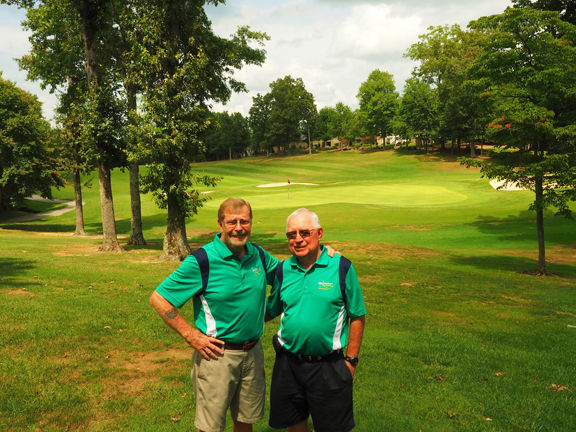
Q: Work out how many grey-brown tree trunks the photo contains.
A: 5